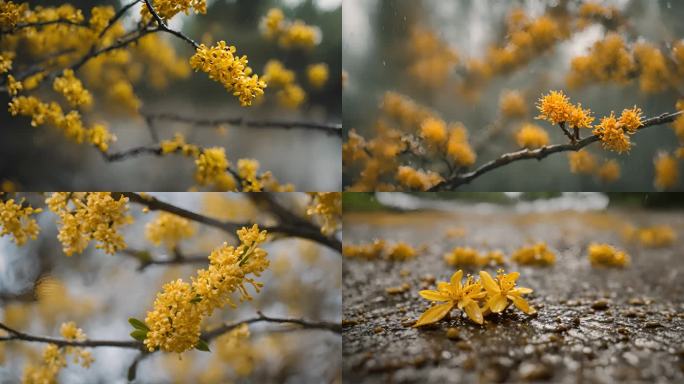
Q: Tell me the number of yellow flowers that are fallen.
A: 2